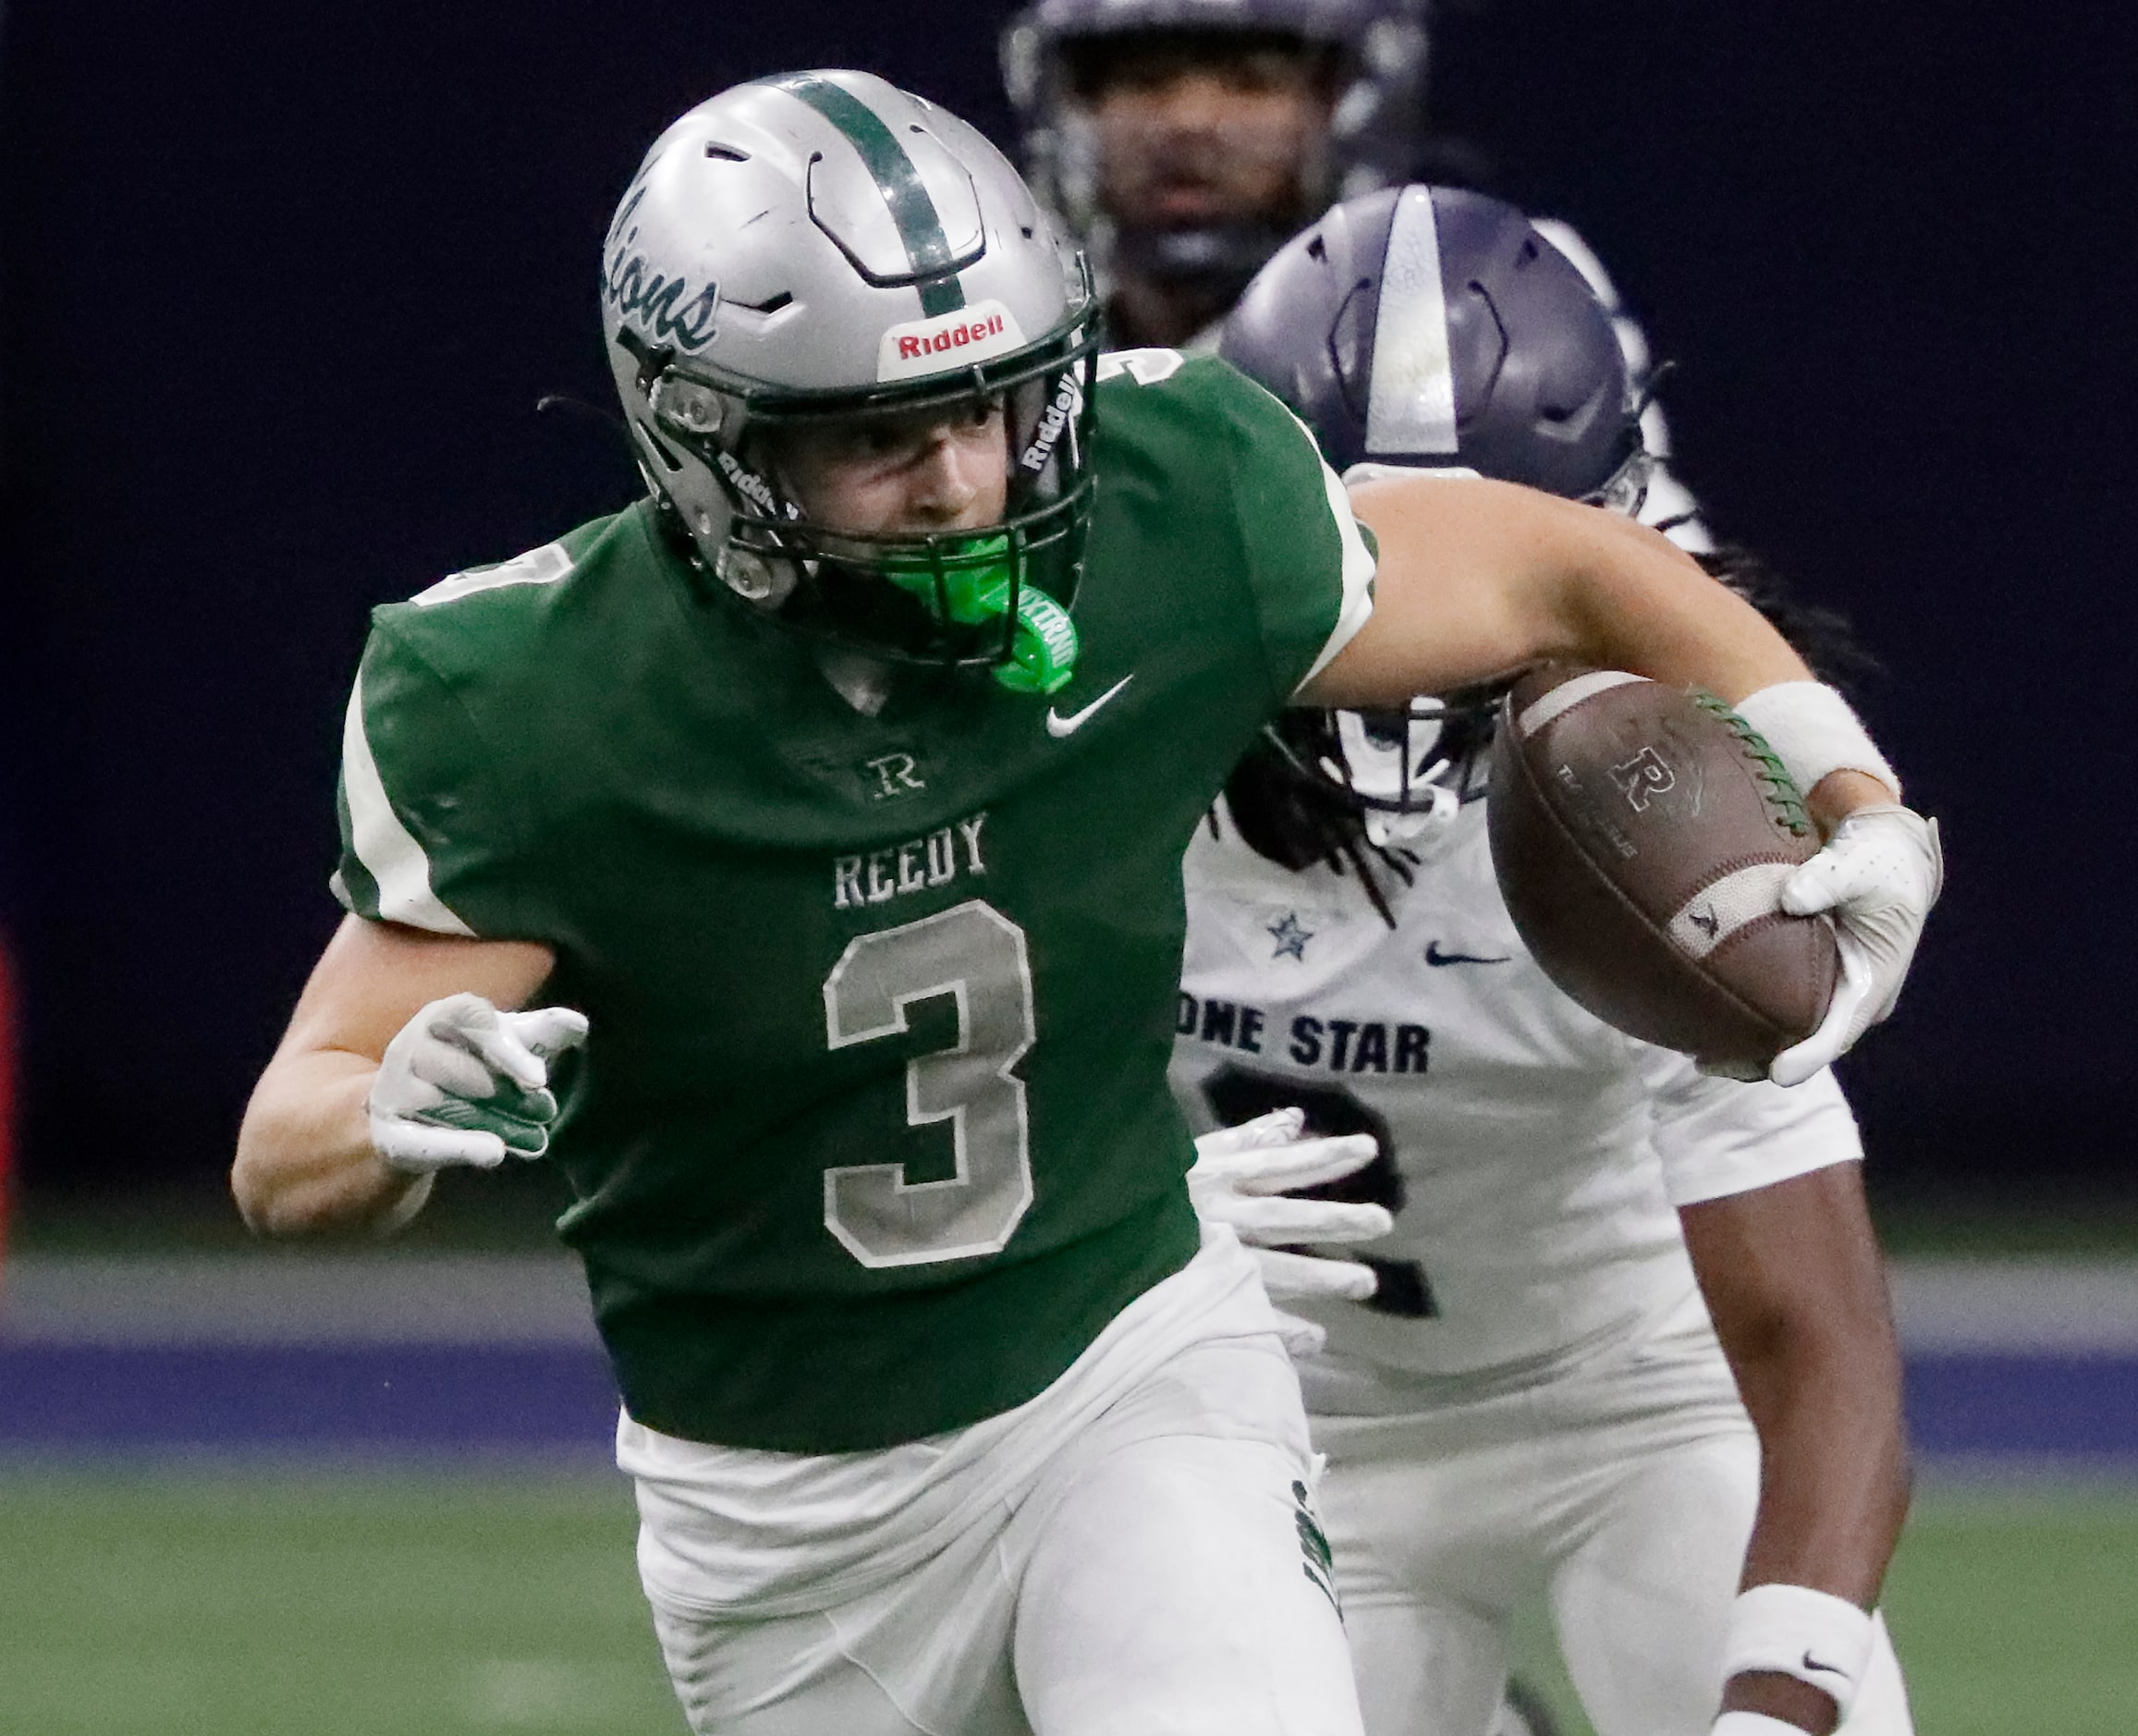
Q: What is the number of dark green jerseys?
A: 1